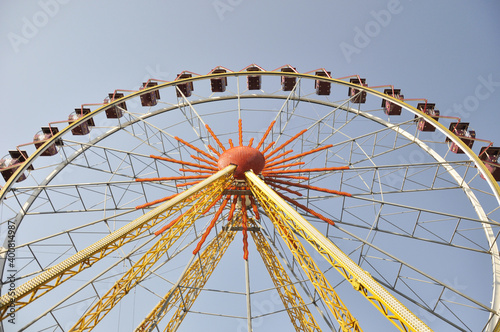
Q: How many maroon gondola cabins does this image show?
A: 15